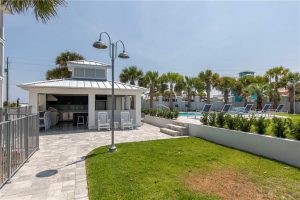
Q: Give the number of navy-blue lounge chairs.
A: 5